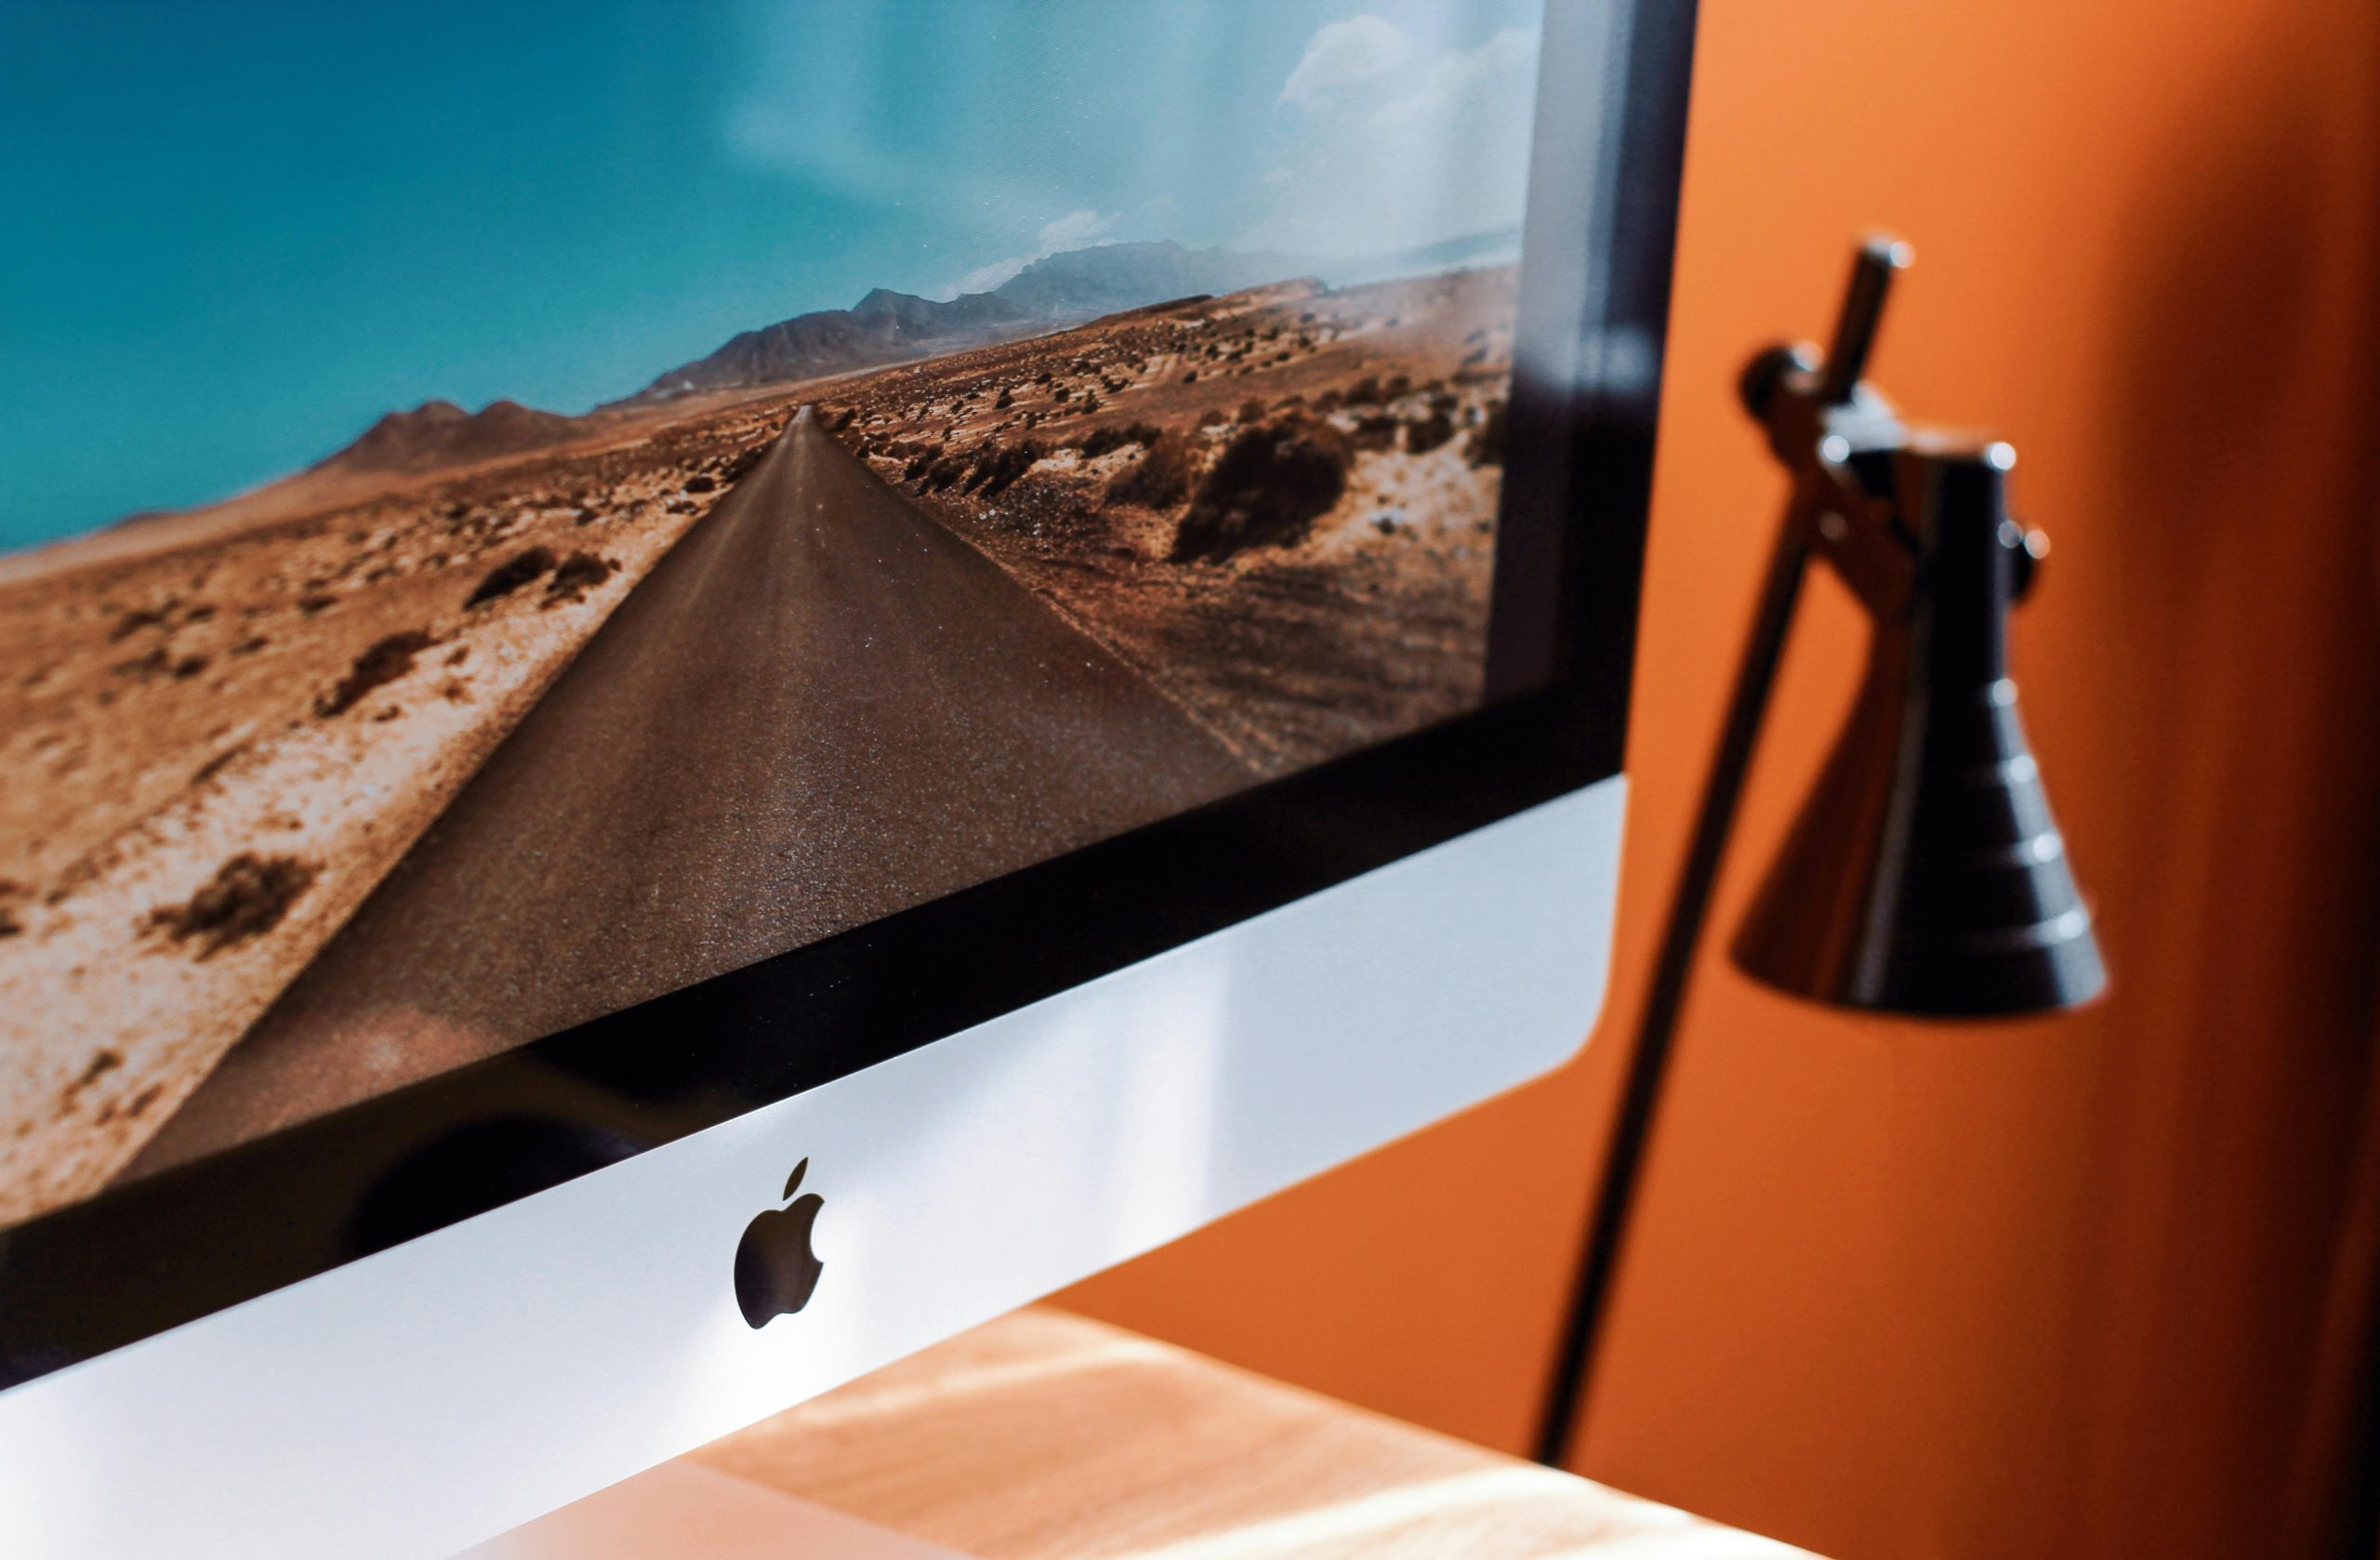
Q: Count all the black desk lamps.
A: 1